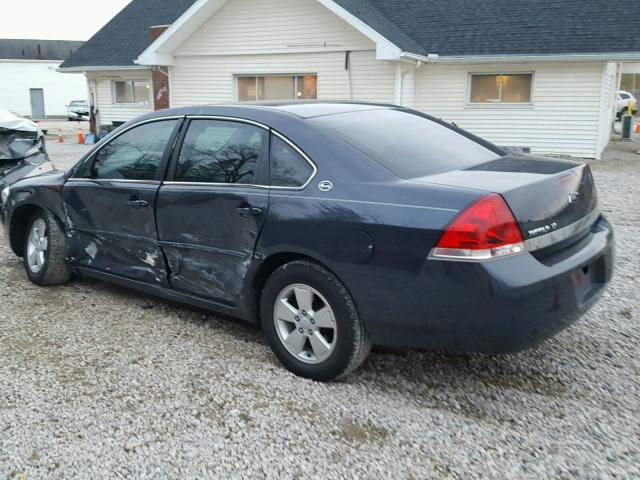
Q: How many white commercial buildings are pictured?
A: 2